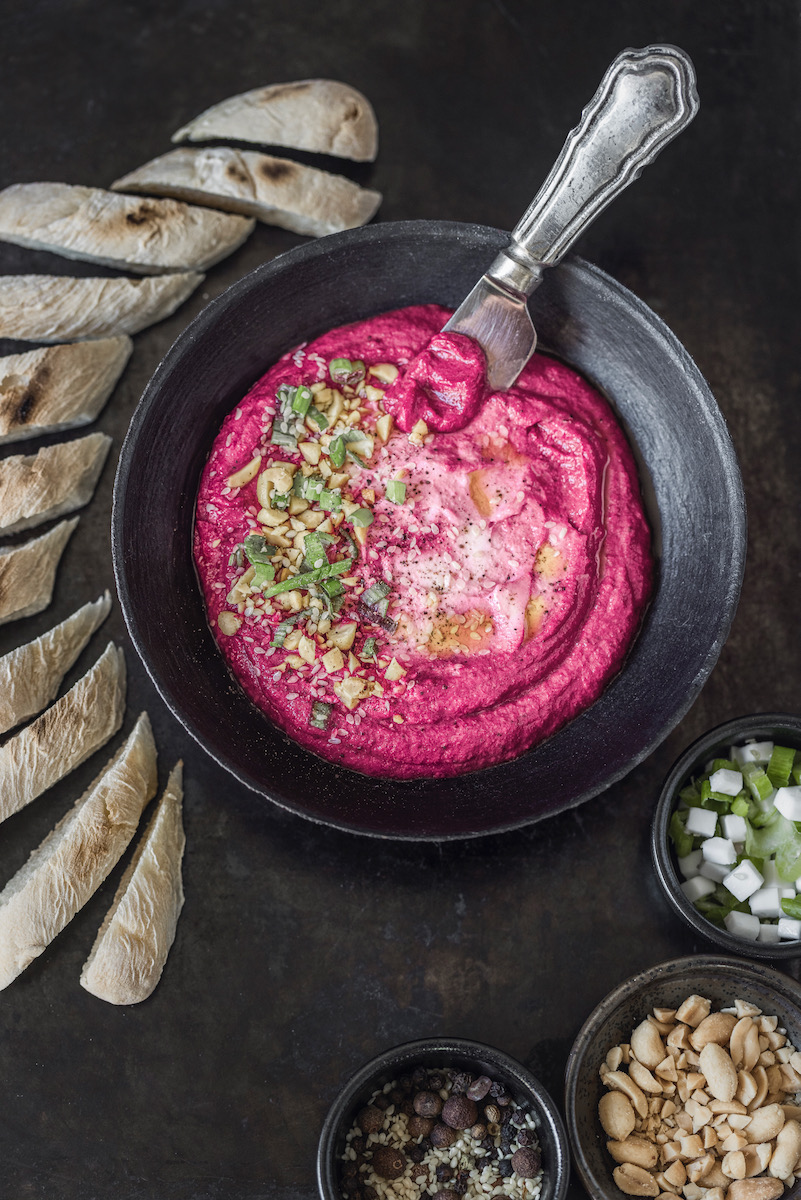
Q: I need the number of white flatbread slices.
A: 11